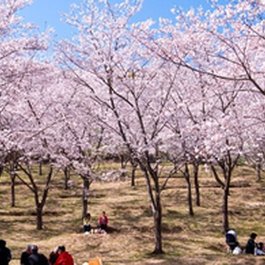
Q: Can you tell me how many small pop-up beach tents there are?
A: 0